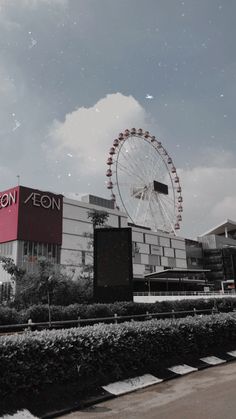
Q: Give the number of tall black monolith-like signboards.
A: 1